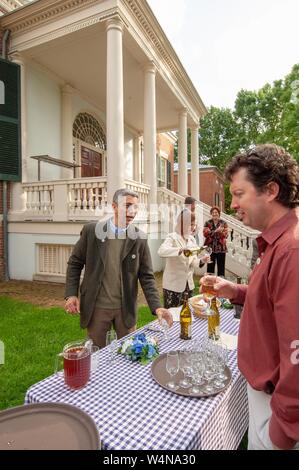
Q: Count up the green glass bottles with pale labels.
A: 3